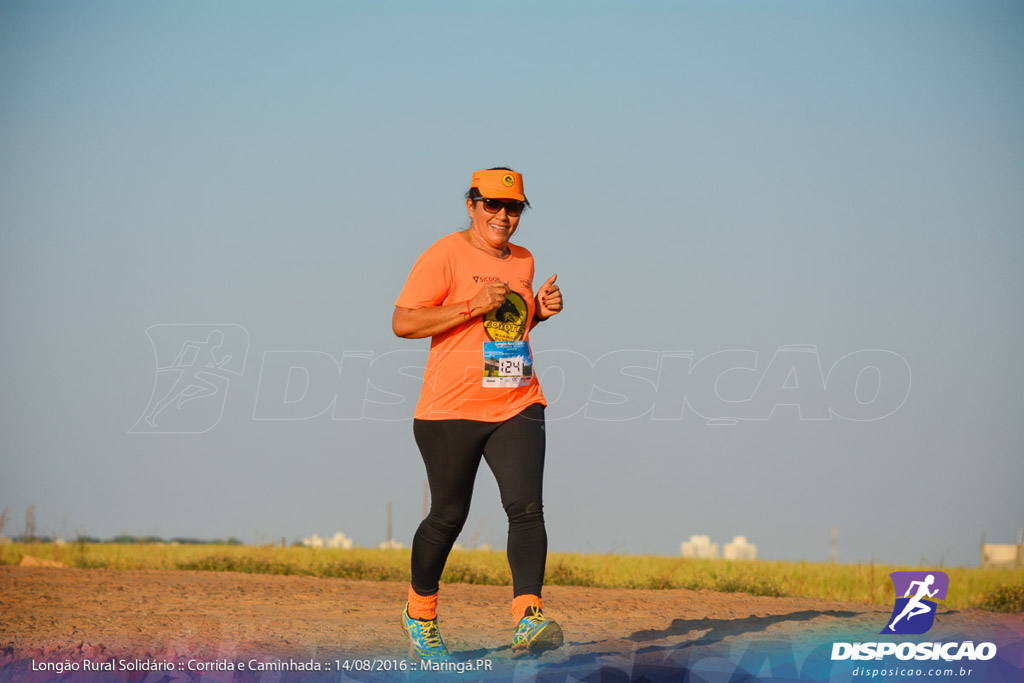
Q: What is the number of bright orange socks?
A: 2